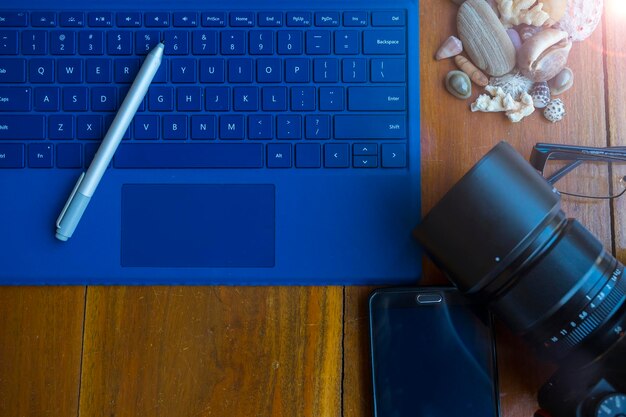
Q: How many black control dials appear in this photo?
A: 1